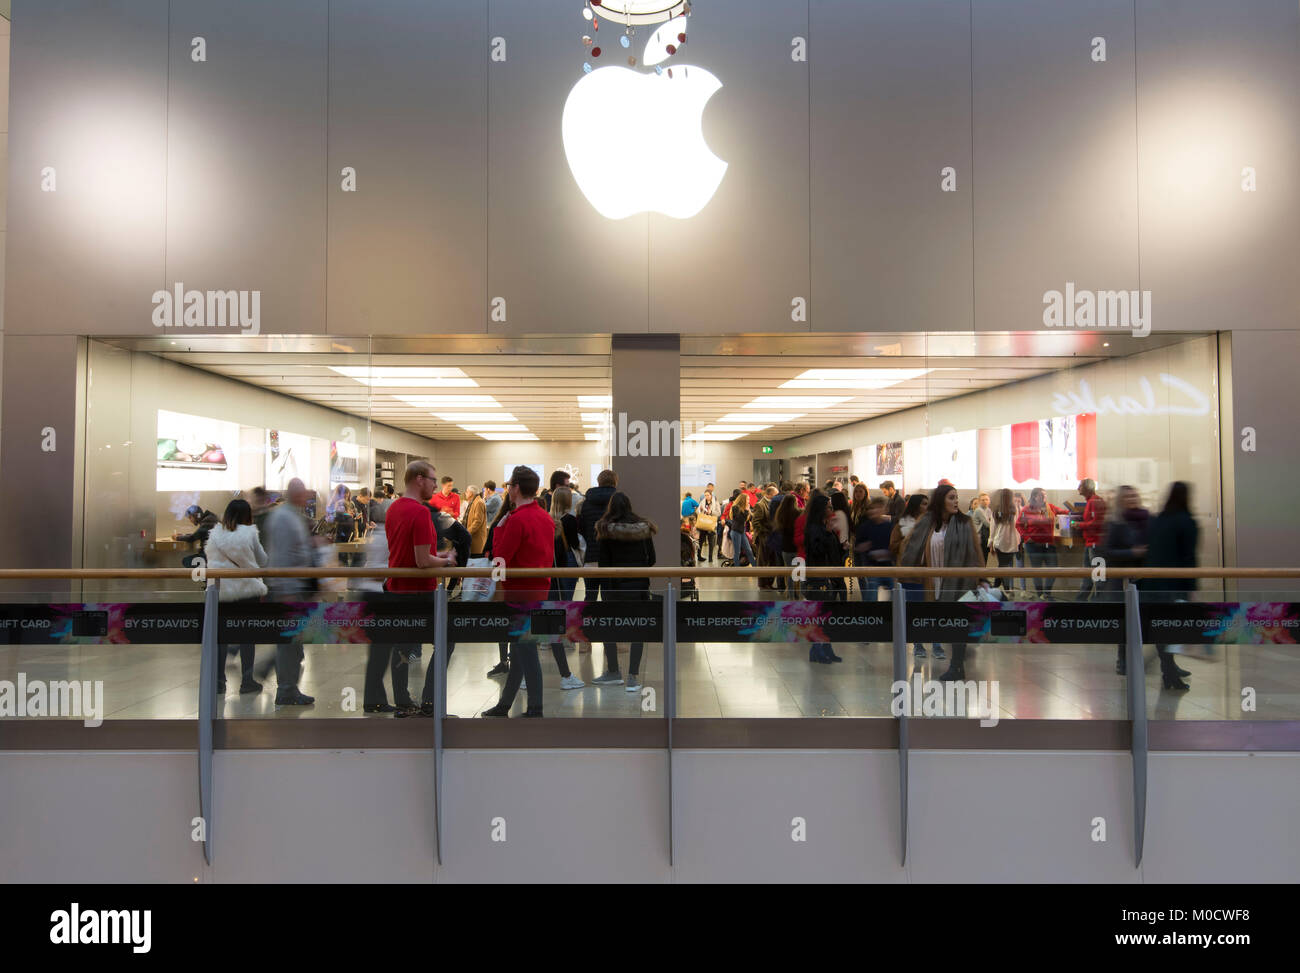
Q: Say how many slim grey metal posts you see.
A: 5